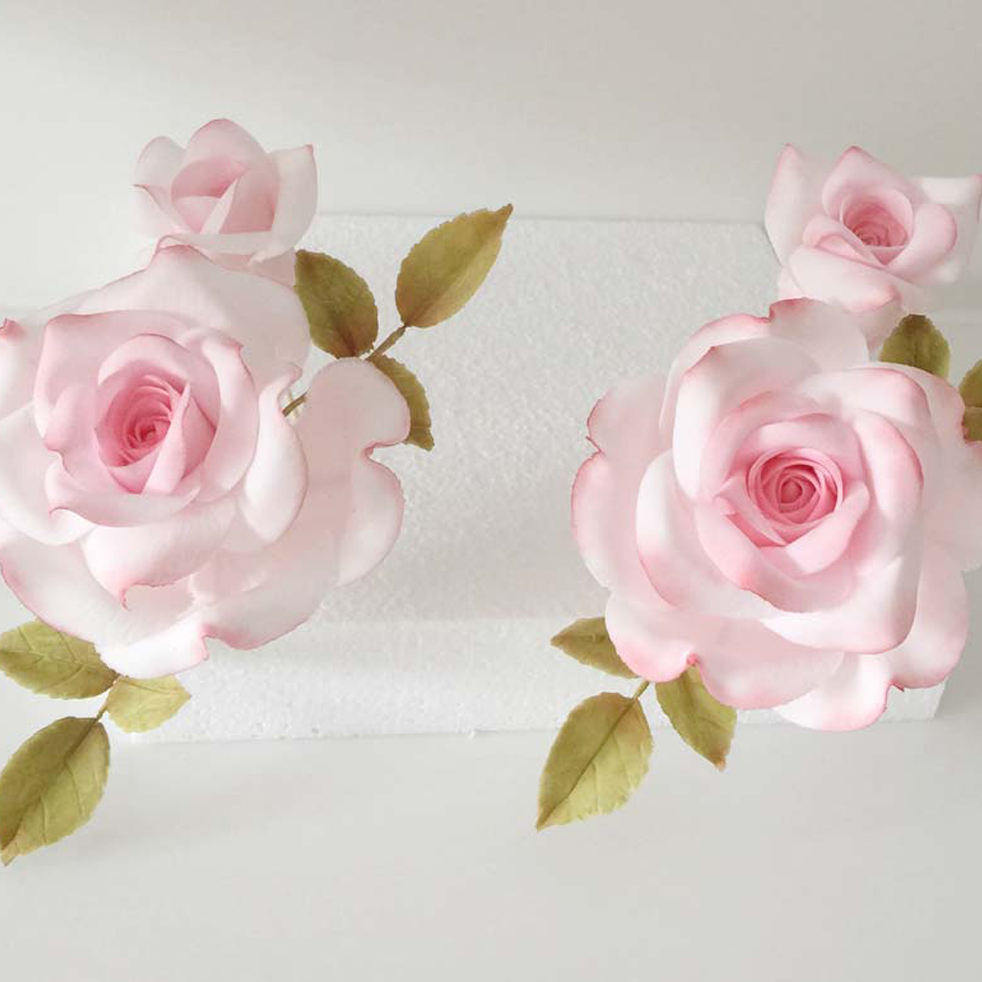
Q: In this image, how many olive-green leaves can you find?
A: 11